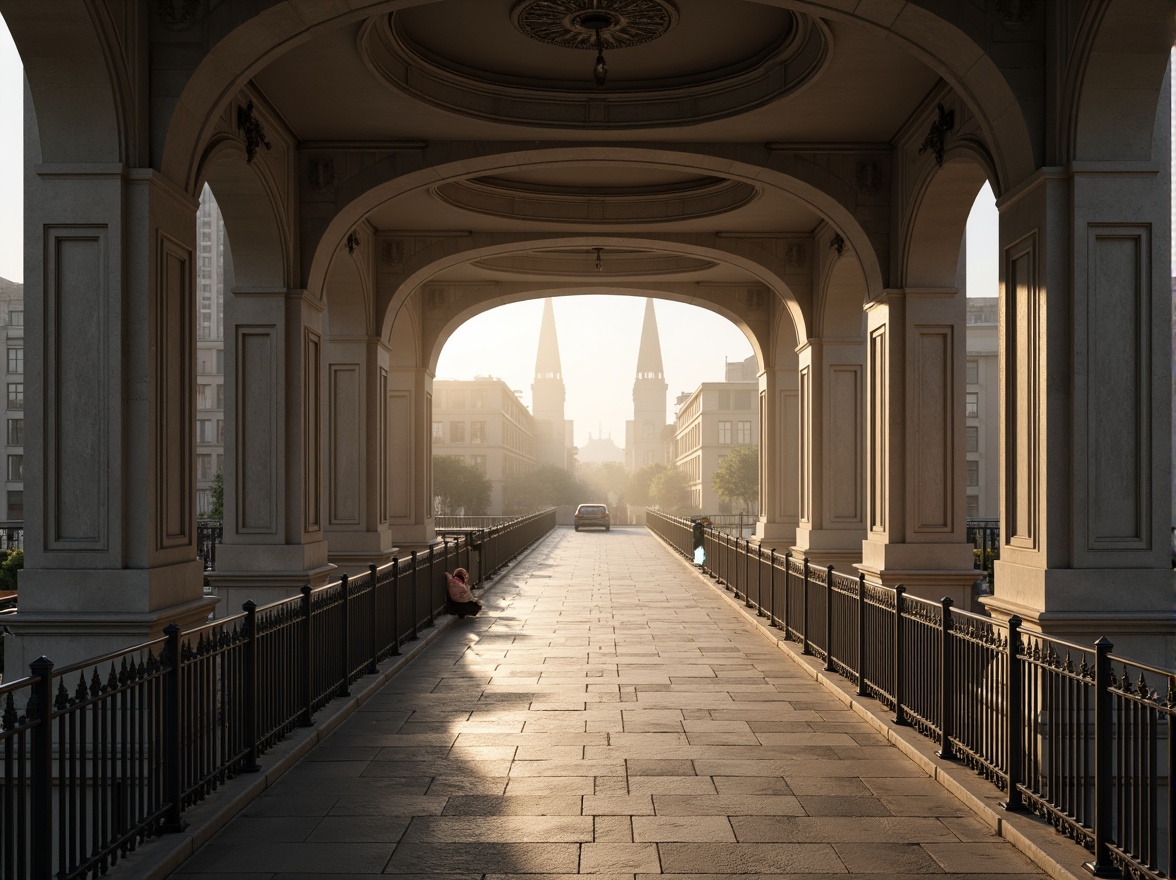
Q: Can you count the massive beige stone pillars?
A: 8